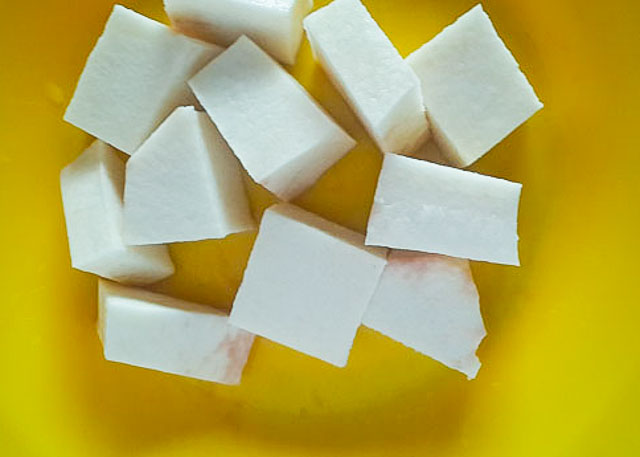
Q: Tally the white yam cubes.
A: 11